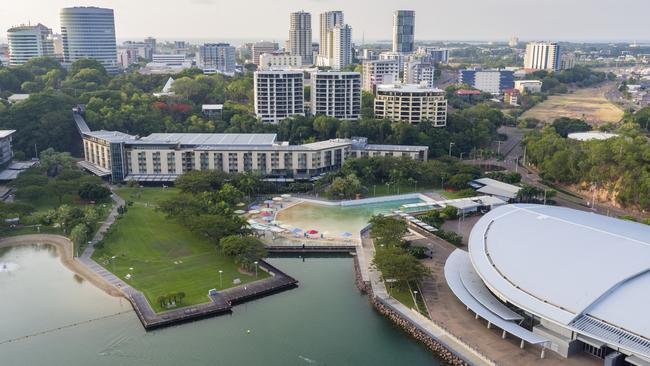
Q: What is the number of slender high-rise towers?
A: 4